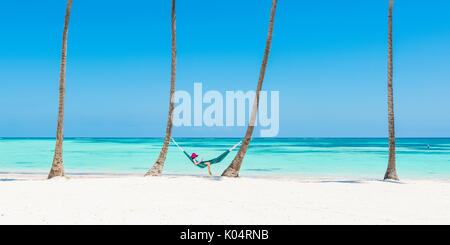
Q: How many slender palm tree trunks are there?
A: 4